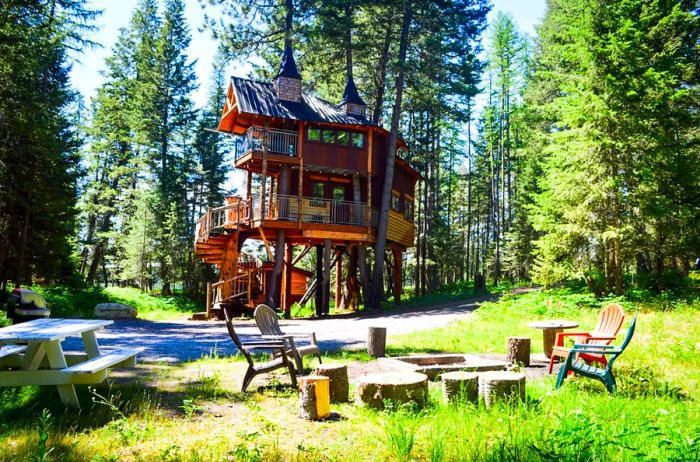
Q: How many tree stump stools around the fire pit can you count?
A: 7